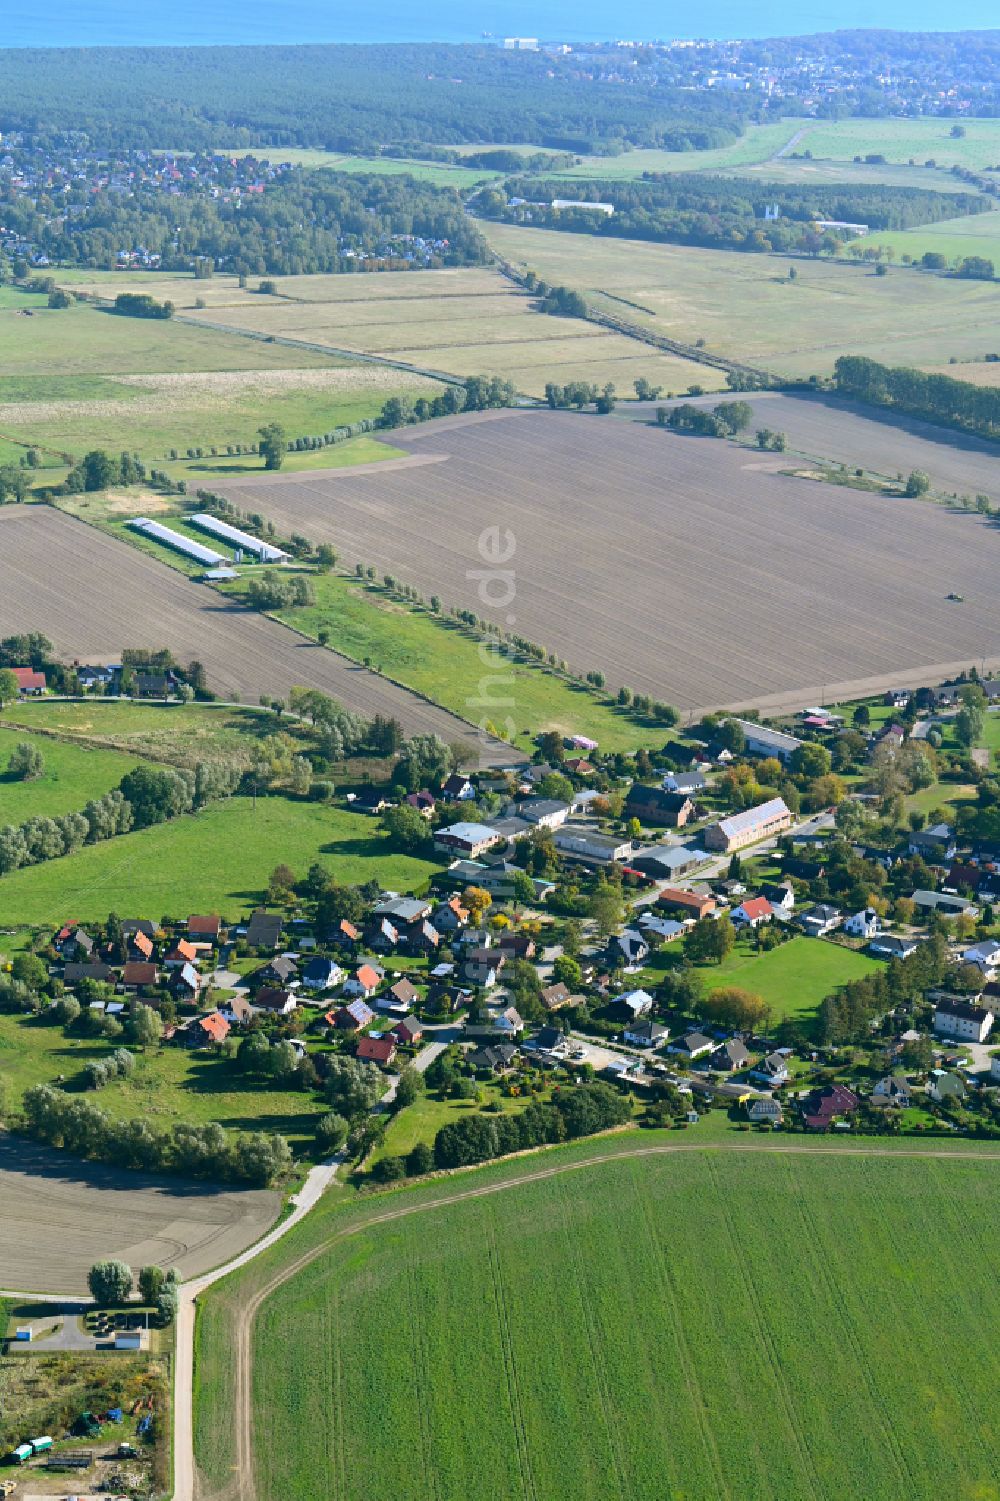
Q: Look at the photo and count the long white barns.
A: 2